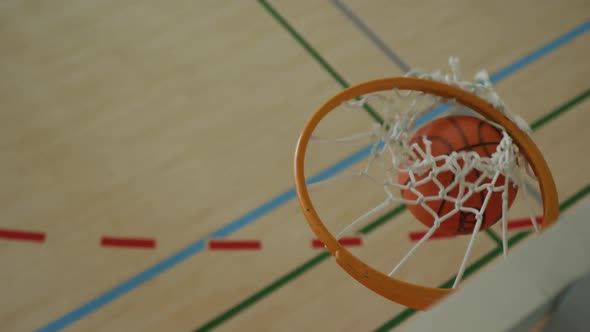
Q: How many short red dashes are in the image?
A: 6